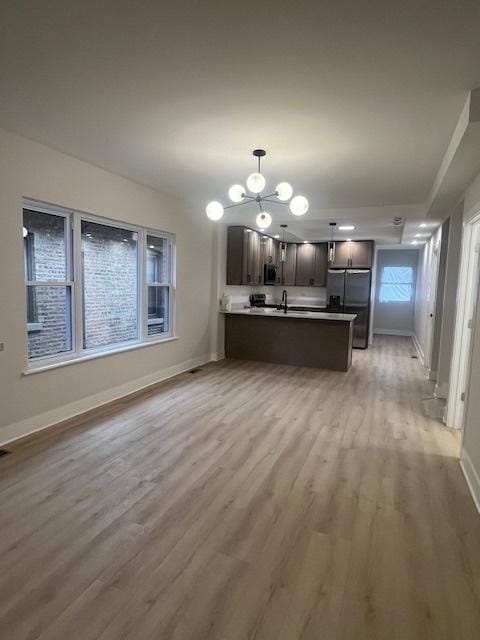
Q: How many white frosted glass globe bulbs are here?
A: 6